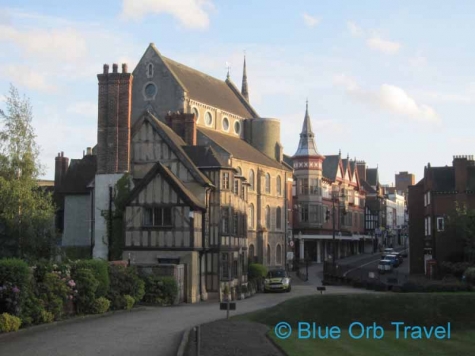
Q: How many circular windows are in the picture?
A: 5